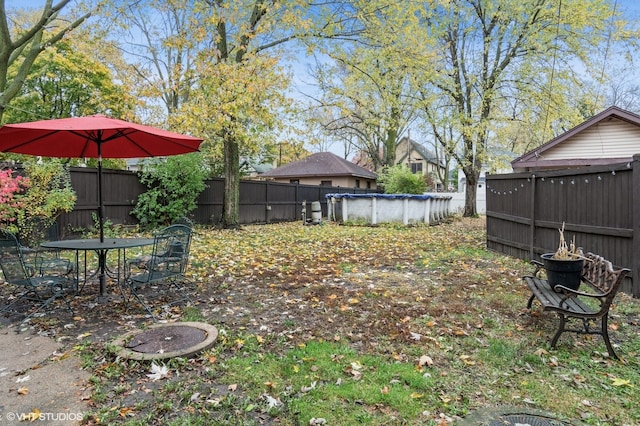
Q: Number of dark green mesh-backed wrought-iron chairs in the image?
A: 4